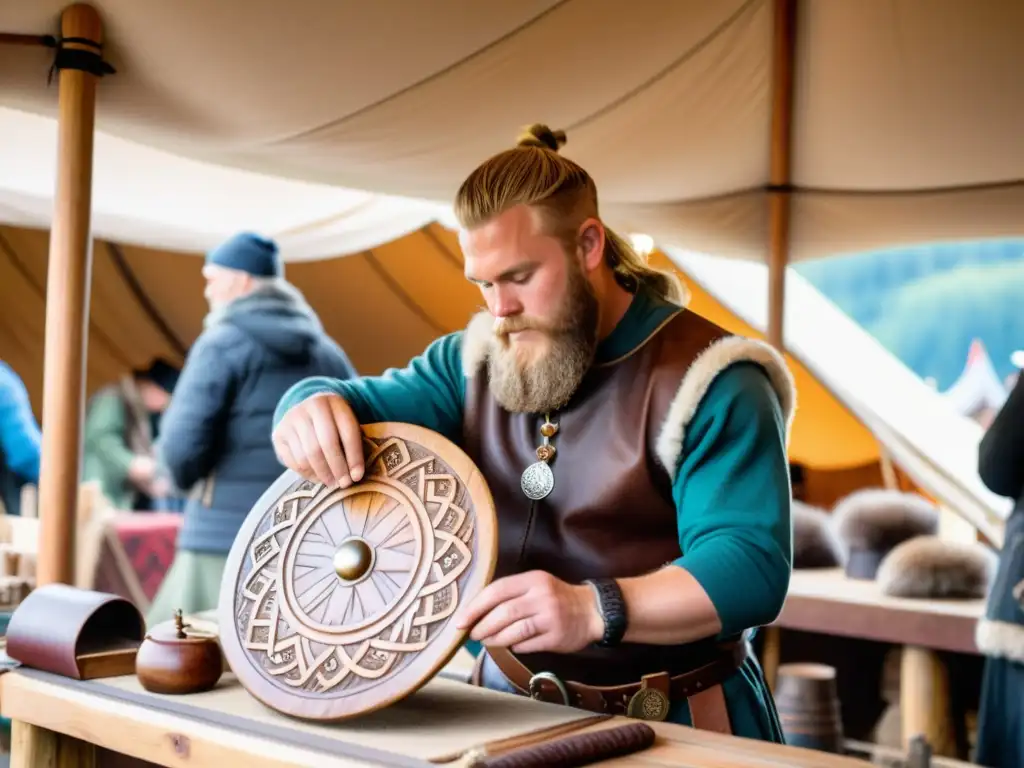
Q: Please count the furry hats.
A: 3